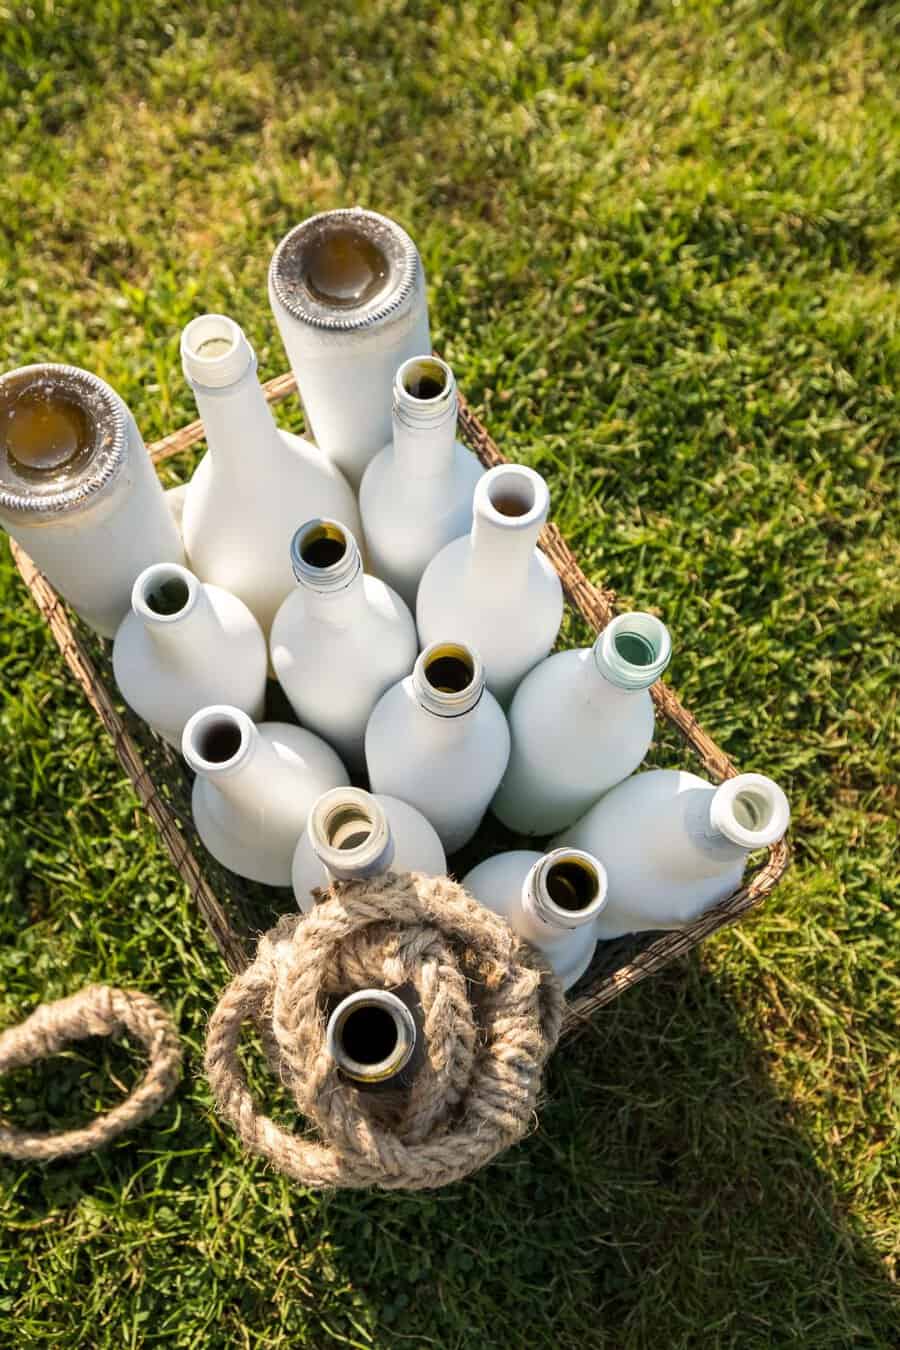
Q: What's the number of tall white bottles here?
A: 14